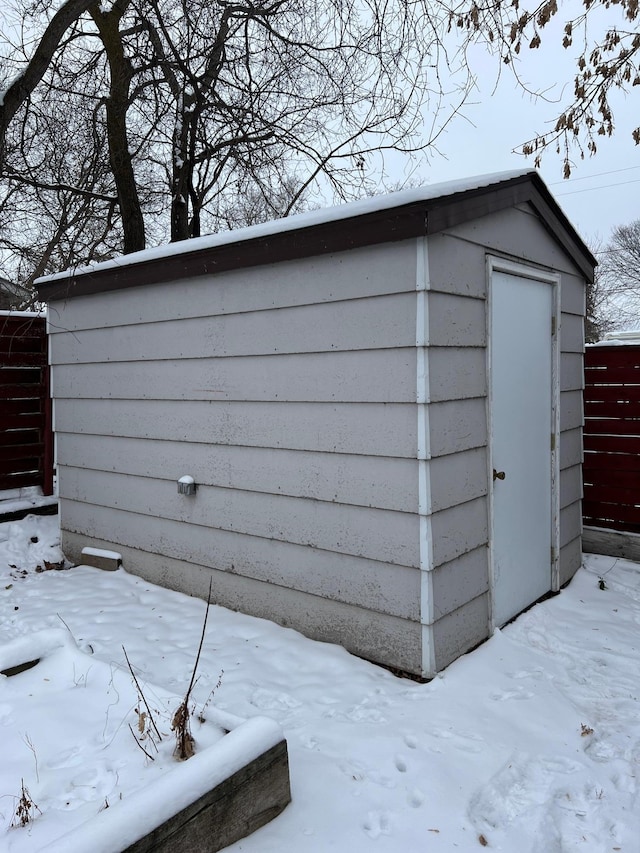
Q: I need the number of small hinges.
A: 3